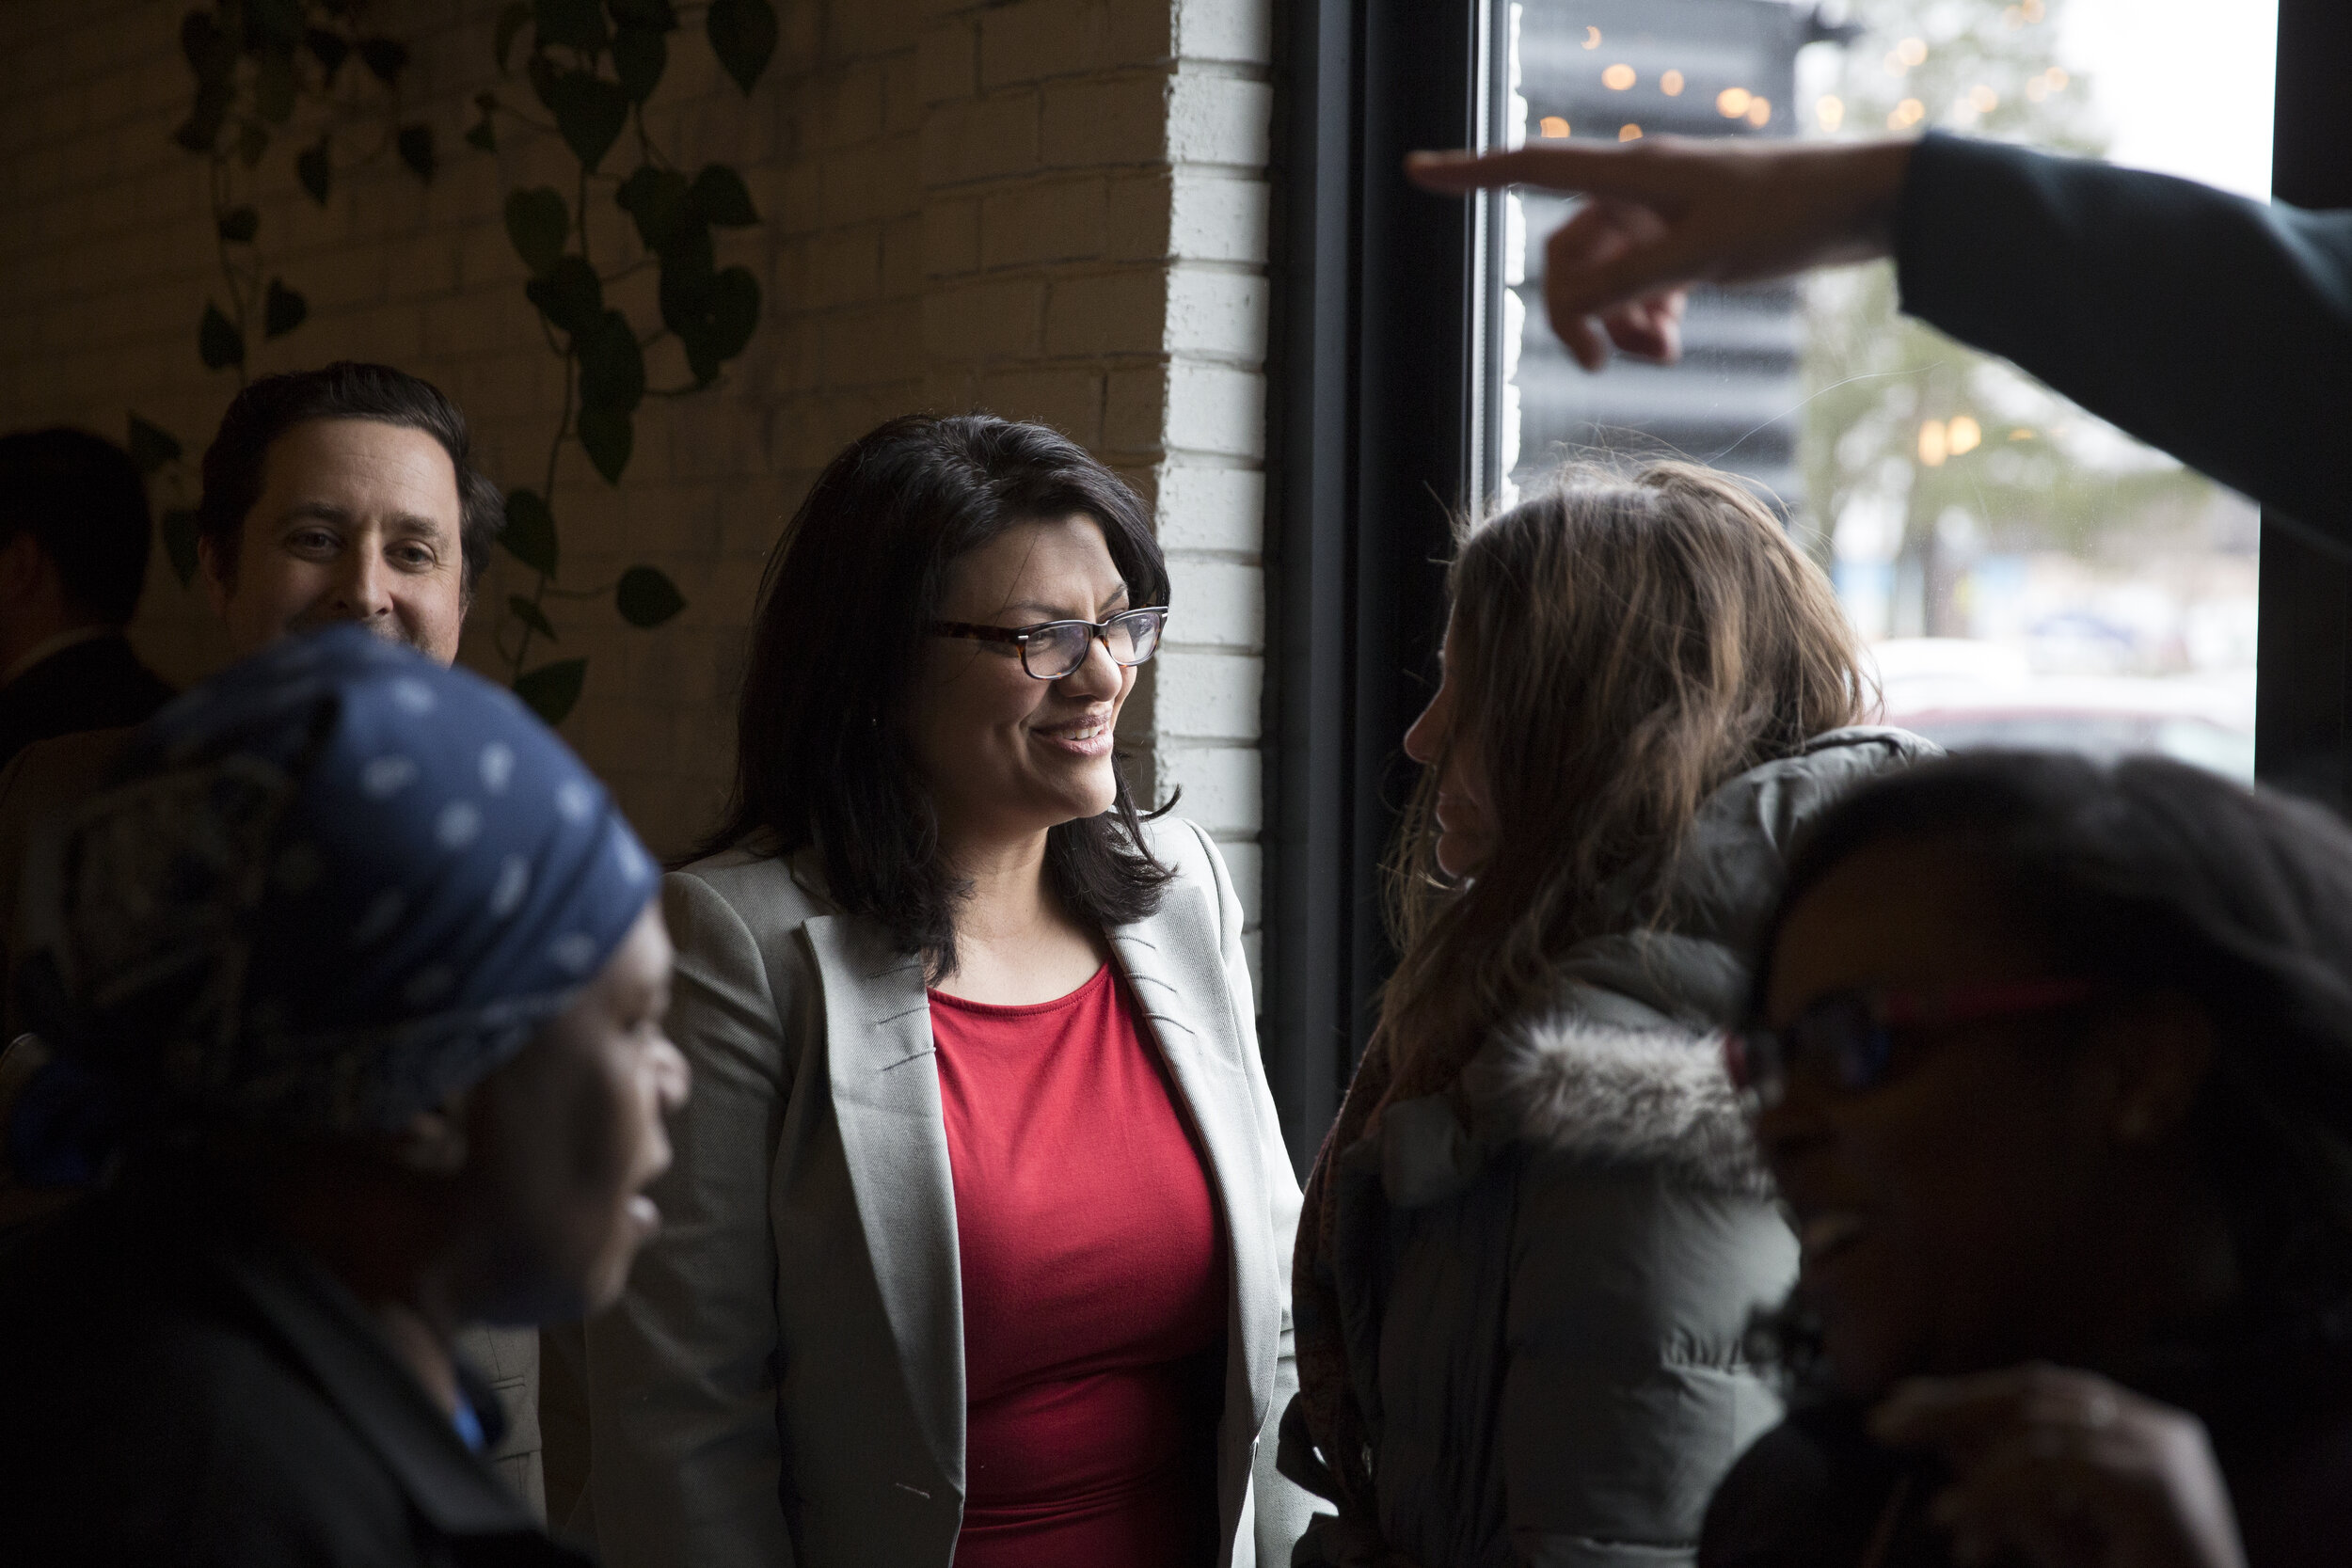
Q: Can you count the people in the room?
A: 7